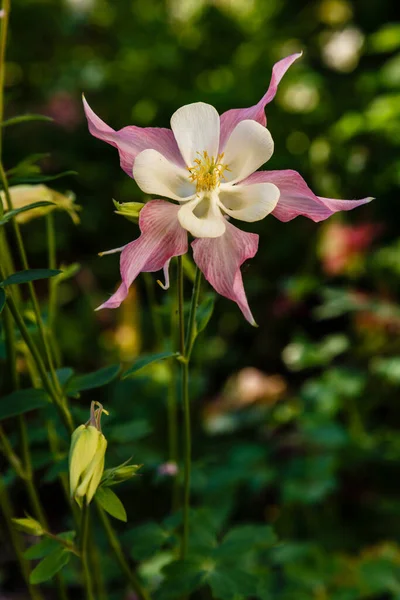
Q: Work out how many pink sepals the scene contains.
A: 5